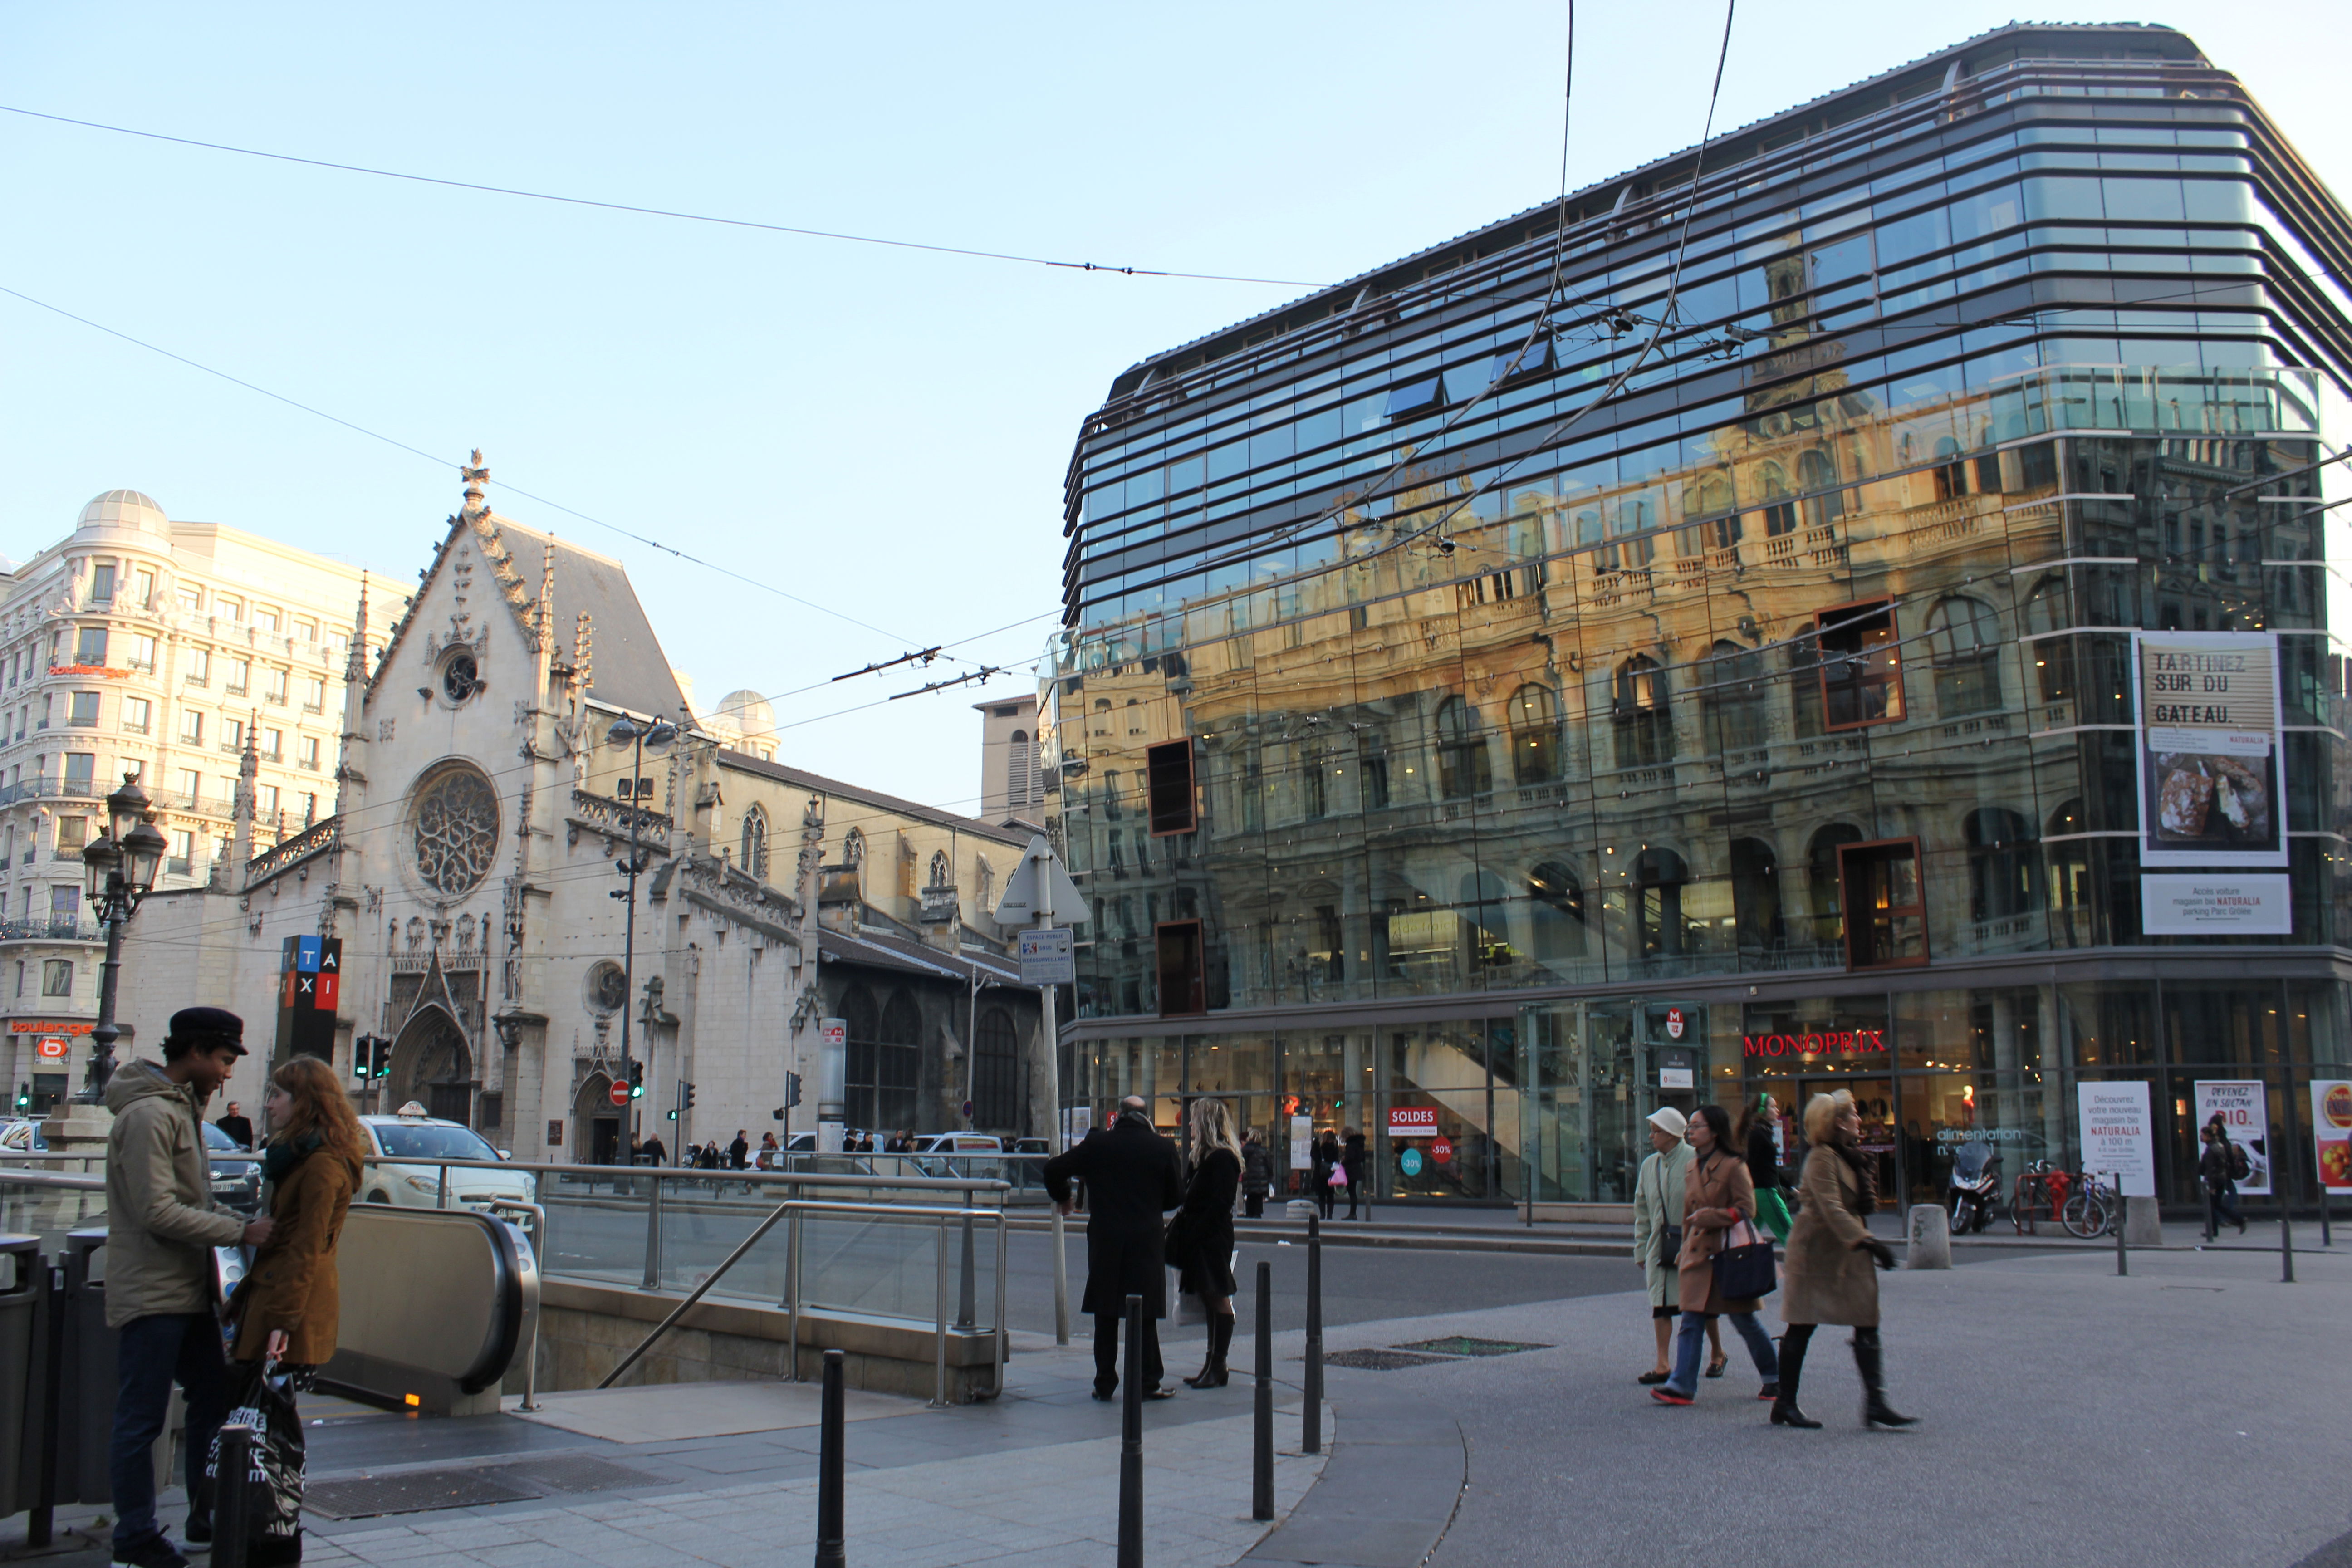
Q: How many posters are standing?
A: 3